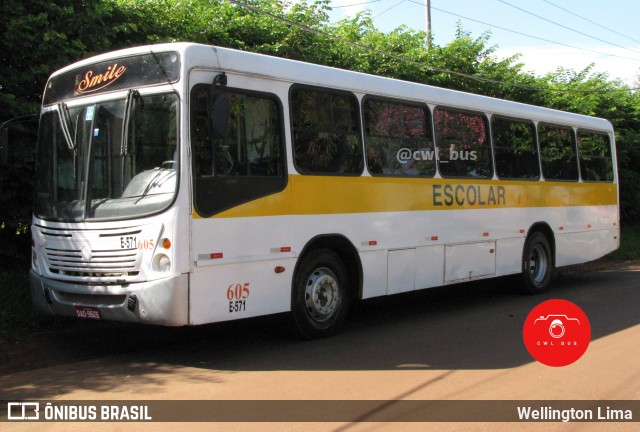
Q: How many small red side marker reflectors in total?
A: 9